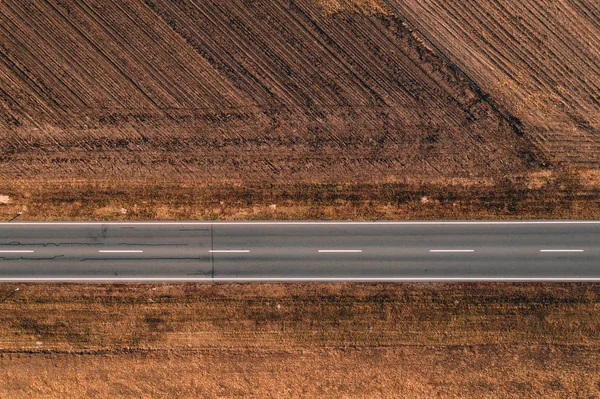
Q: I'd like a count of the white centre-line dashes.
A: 6